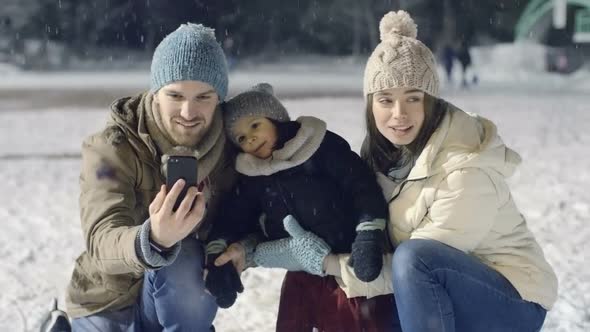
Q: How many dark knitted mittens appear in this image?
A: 2